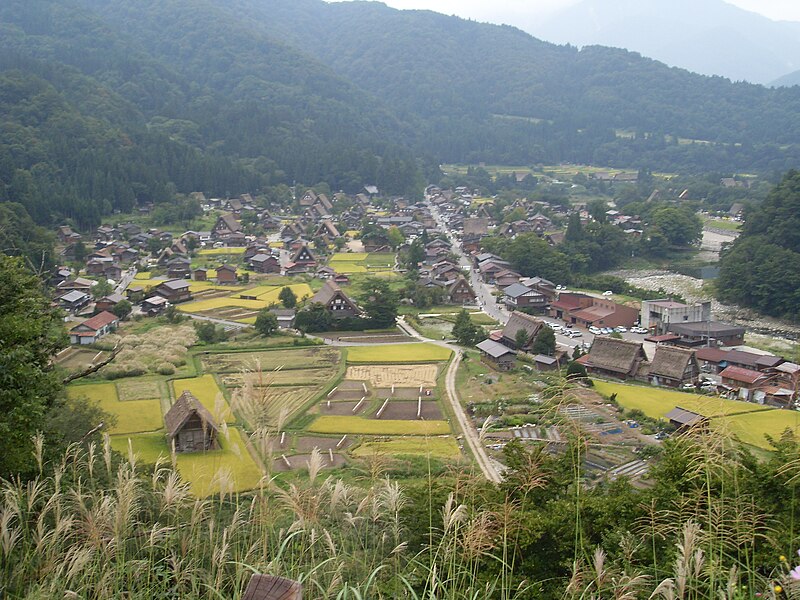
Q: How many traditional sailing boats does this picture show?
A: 0